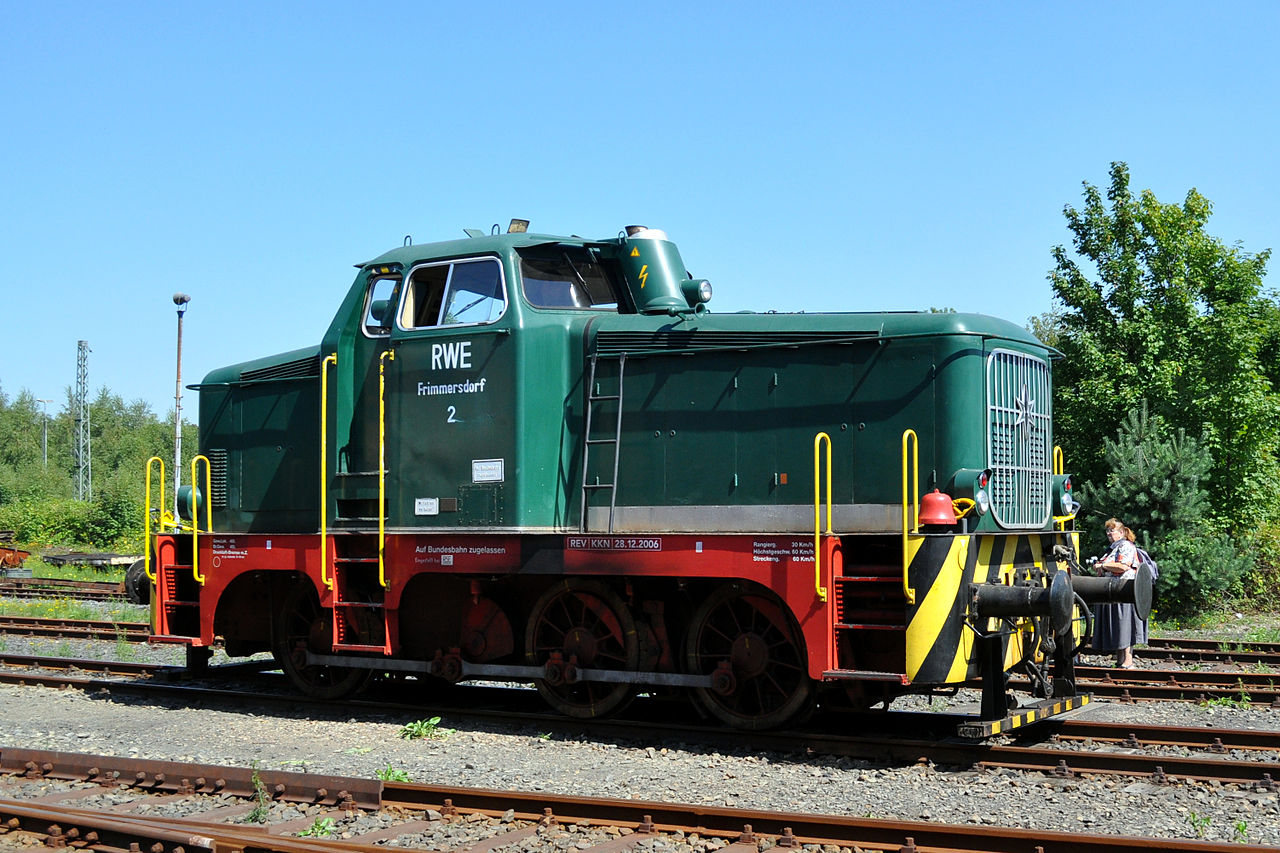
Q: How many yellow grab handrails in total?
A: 7